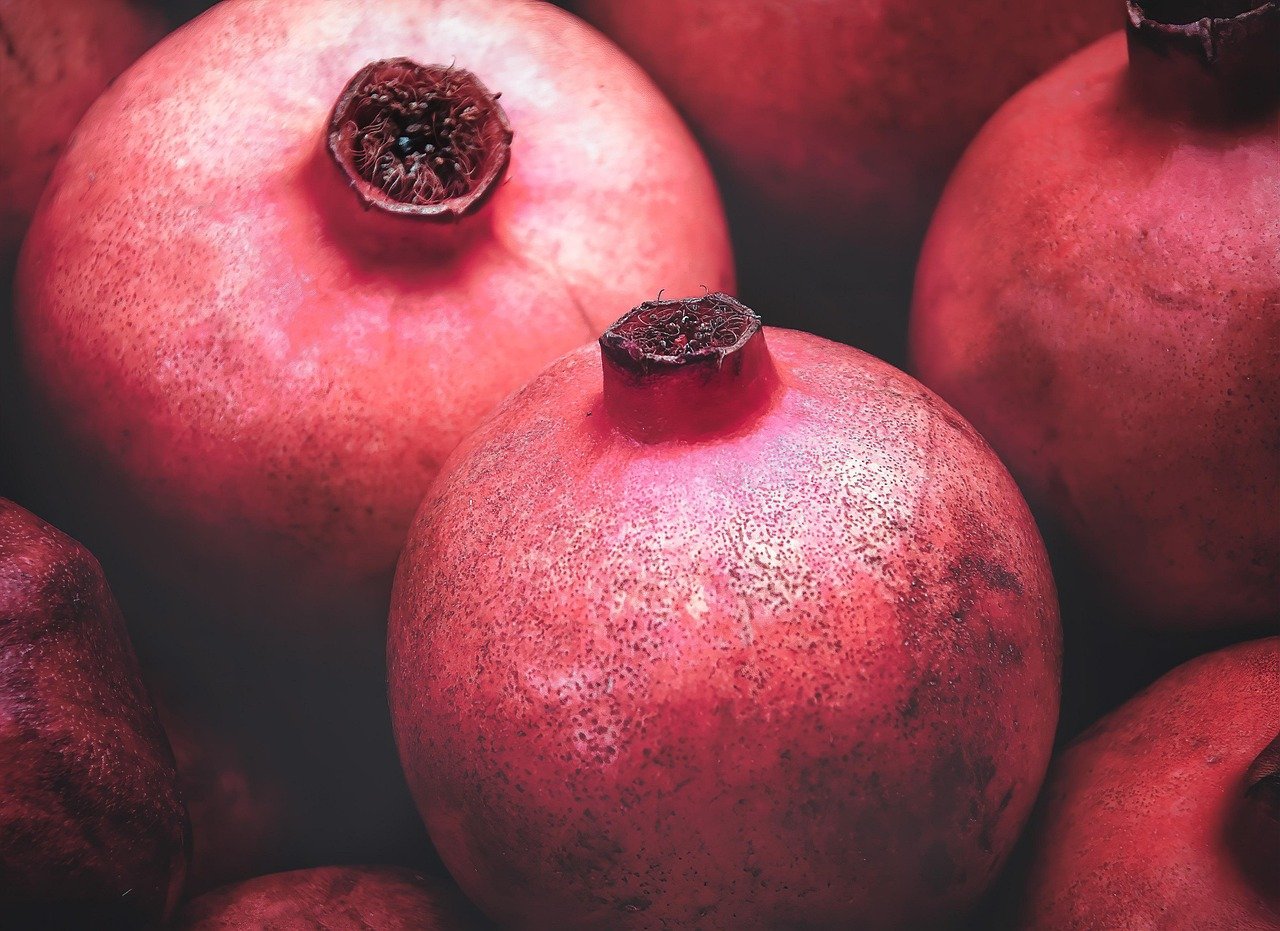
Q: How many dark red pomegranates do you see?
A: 1